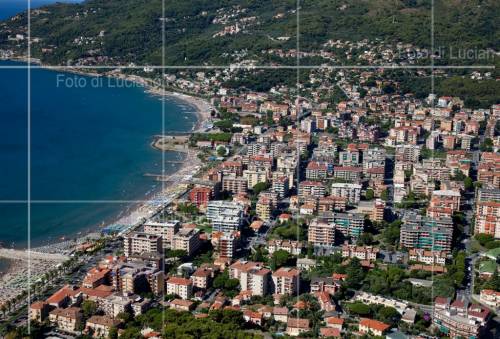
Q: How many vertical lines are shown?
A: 4